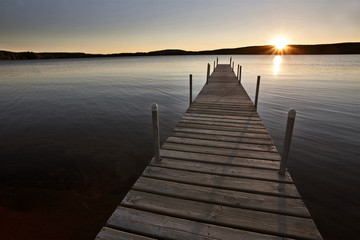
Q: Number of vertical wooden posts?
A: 11